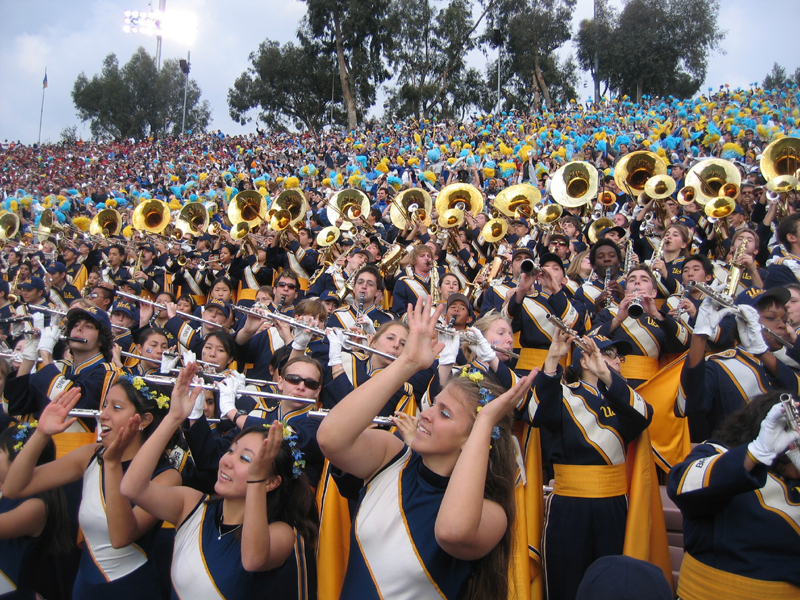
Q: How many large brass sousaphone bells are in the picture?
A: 15